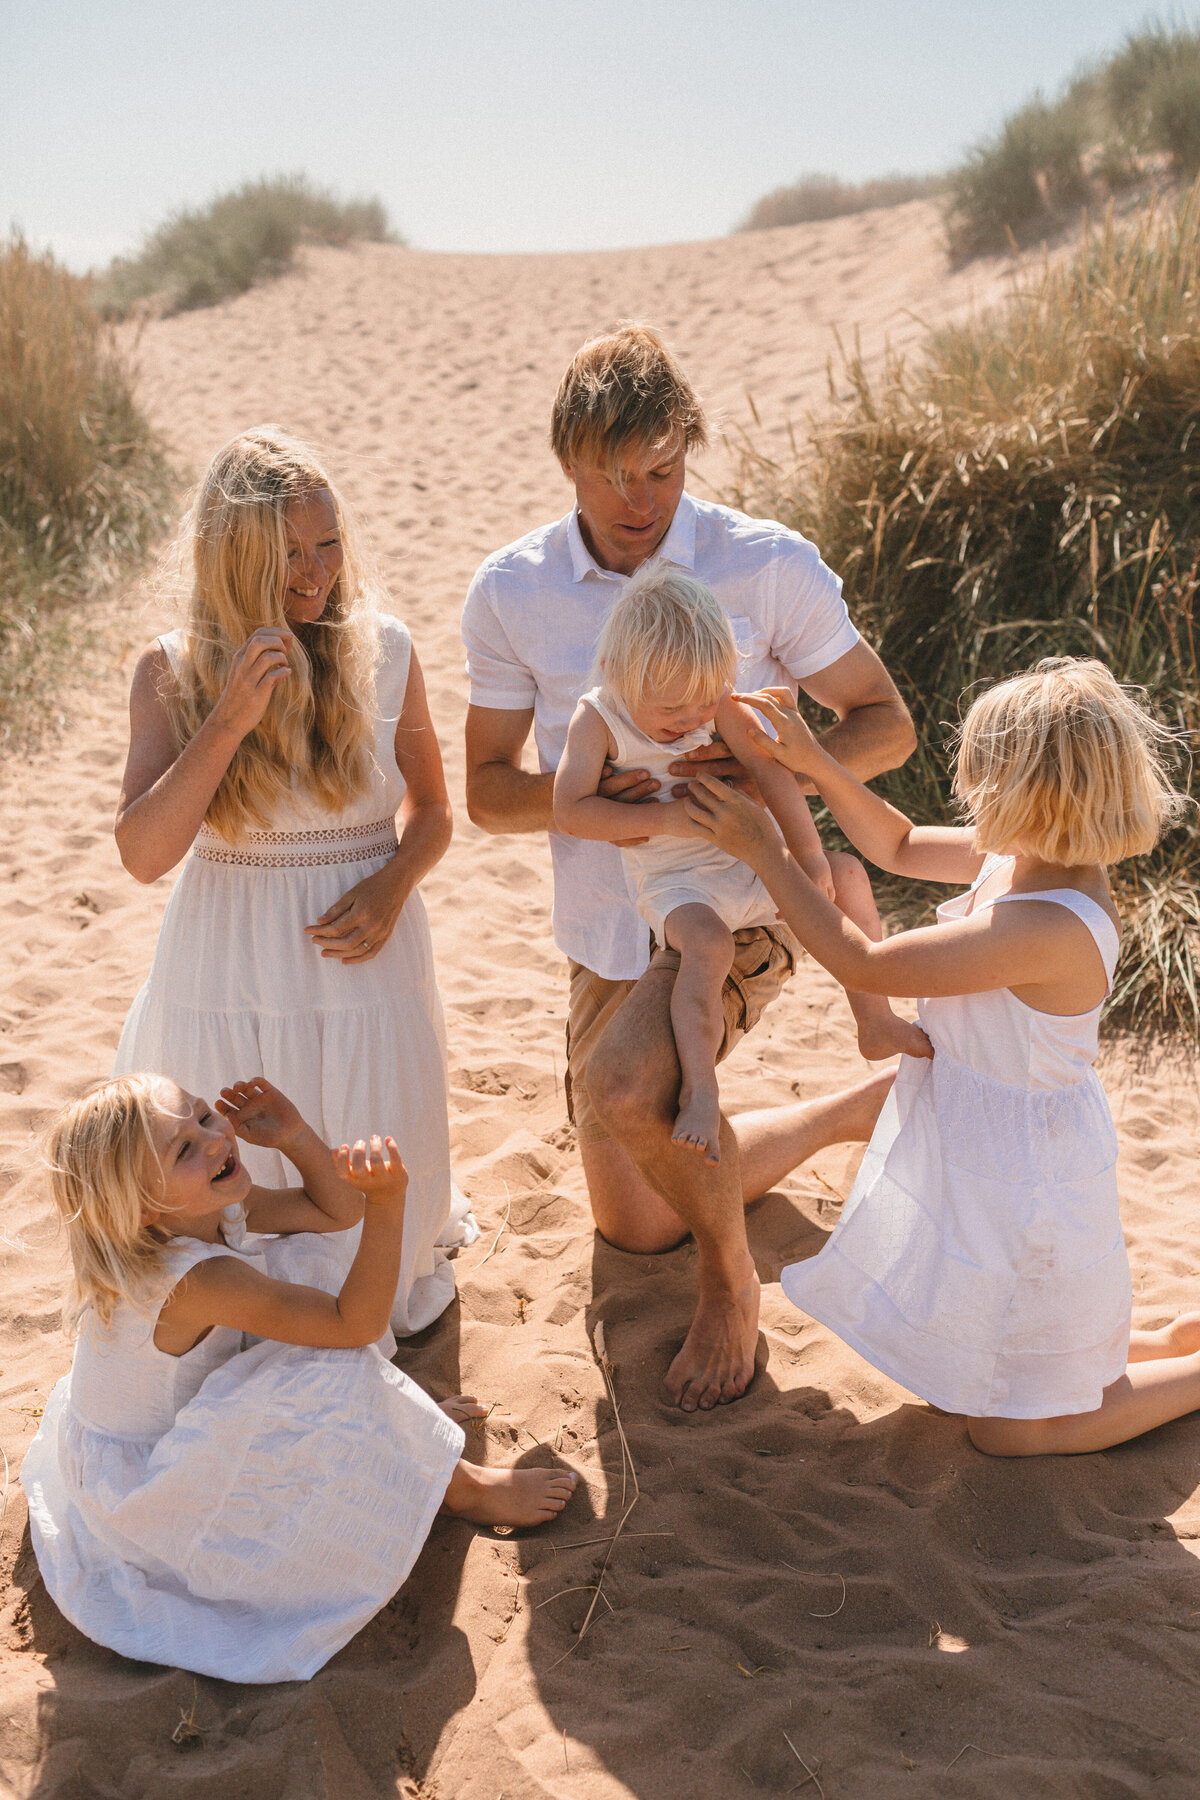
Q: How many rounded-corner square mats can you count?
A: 0